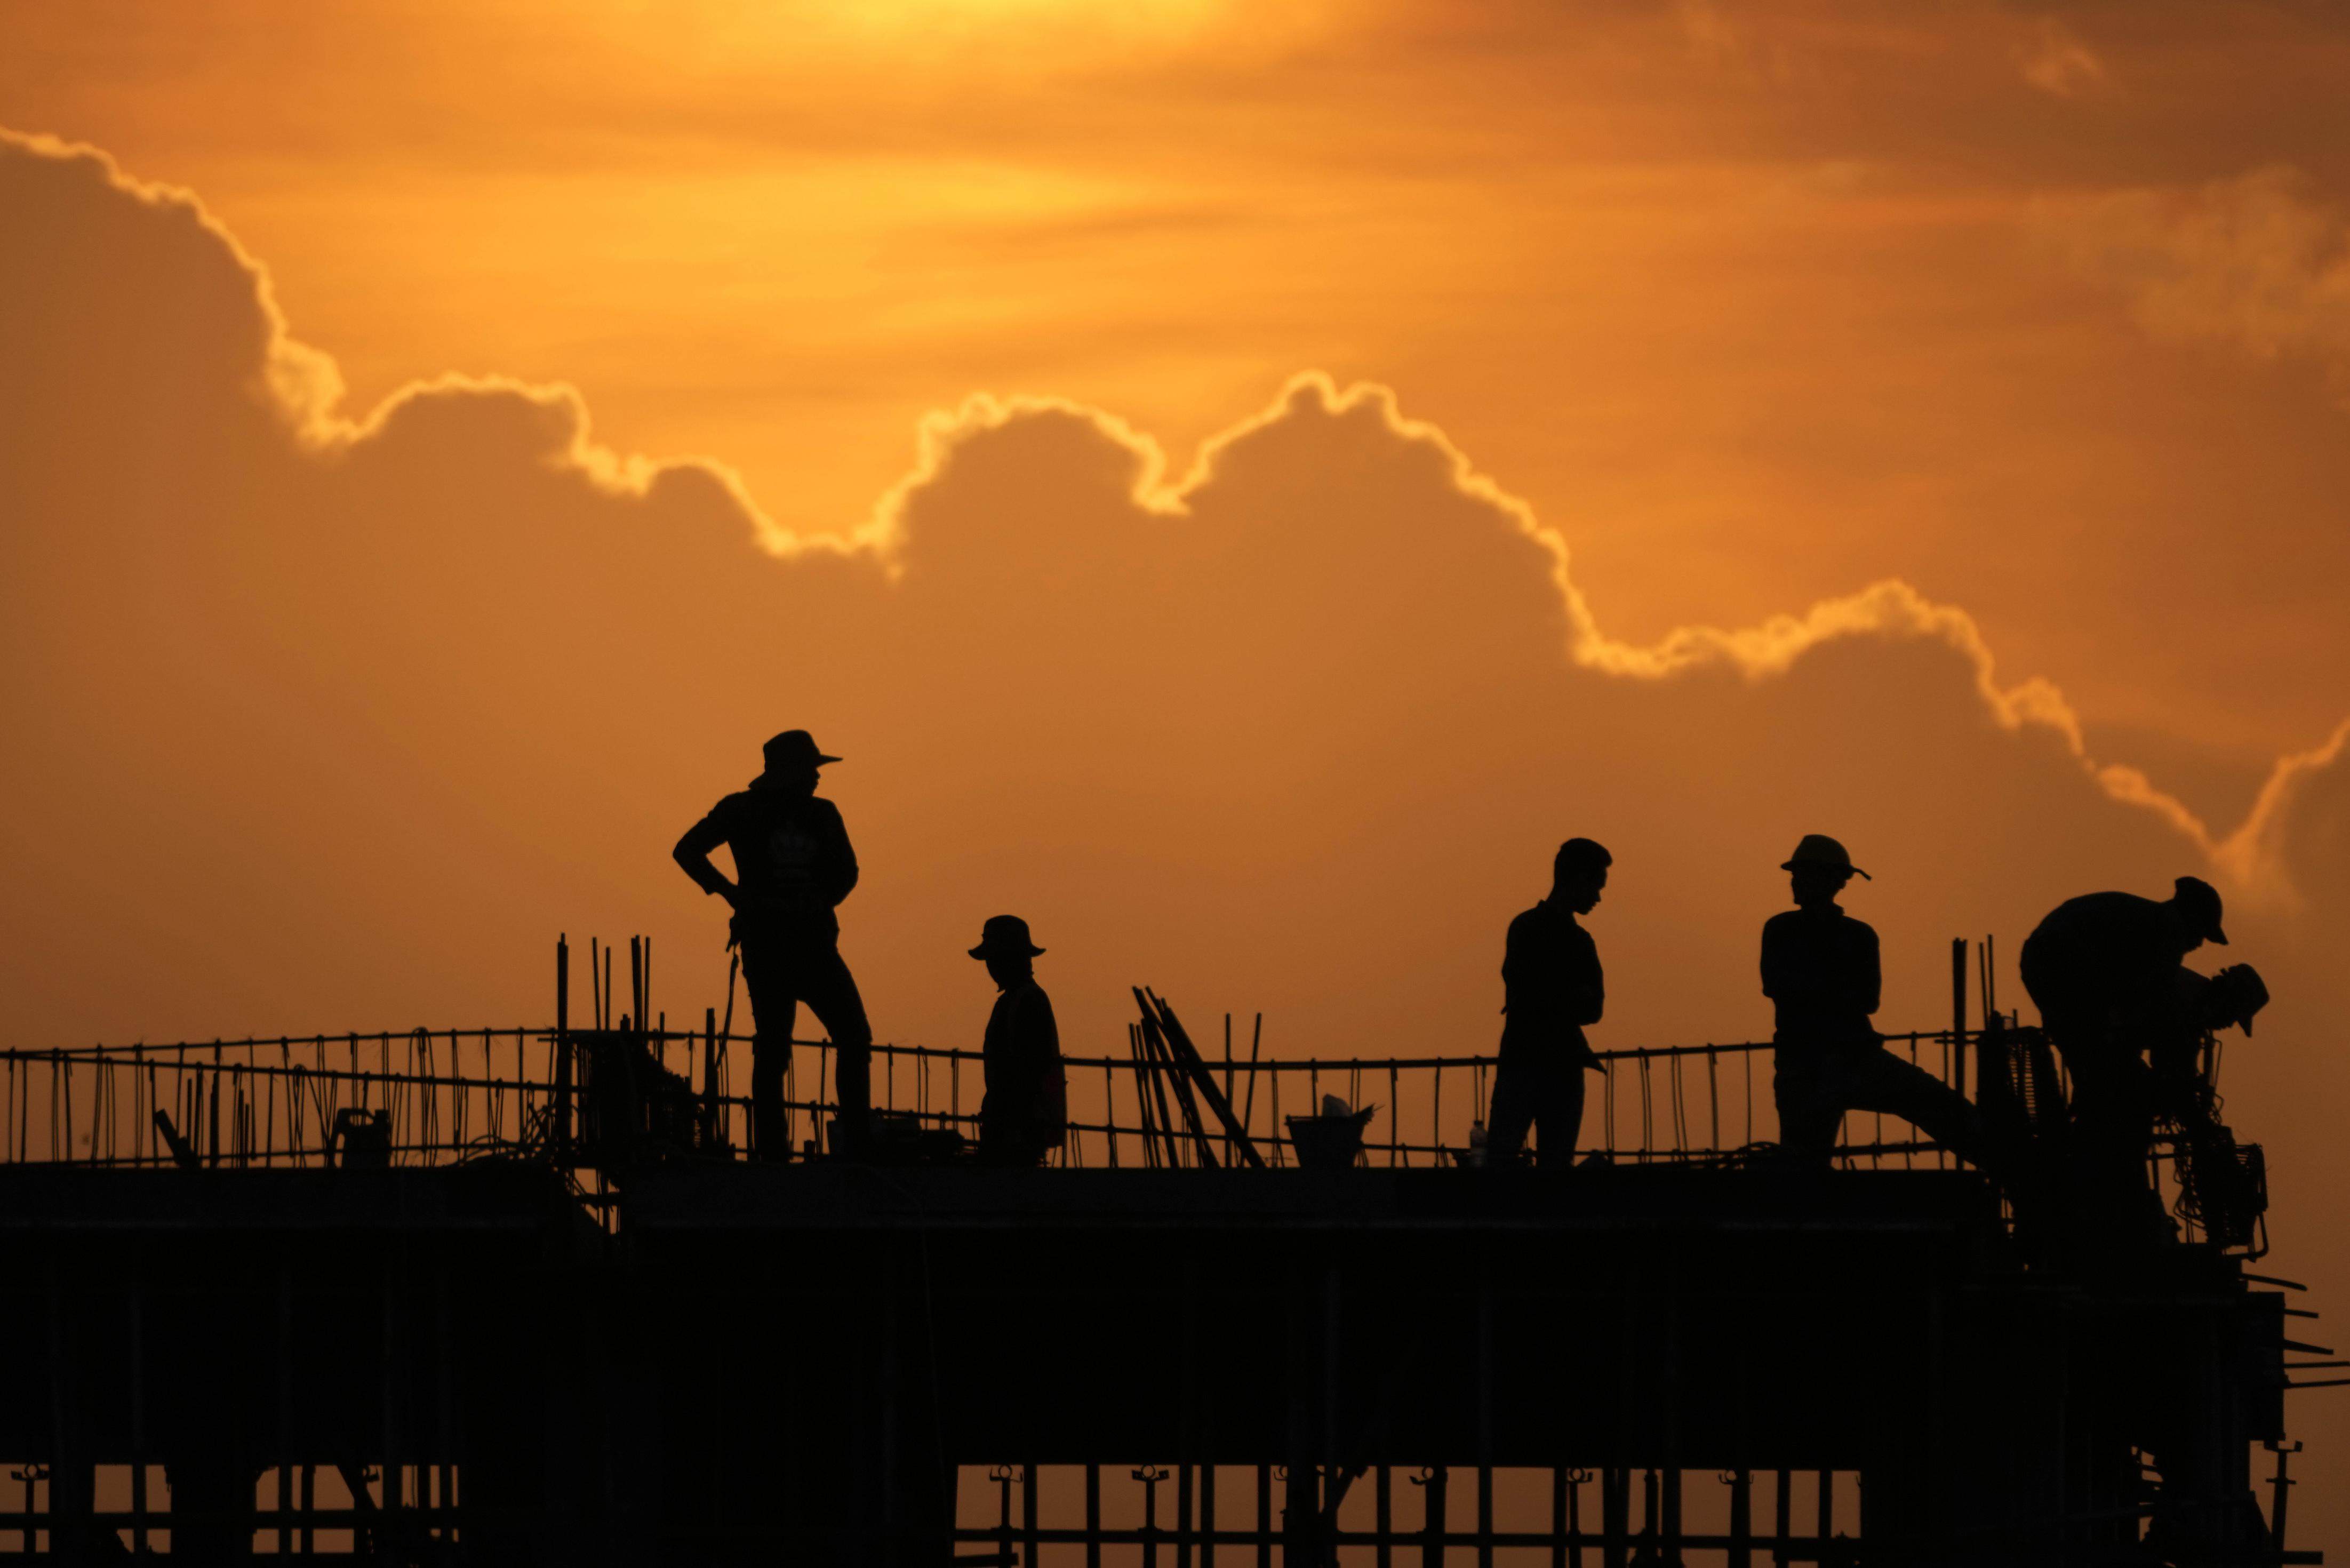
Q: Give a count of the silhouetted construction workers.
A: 6